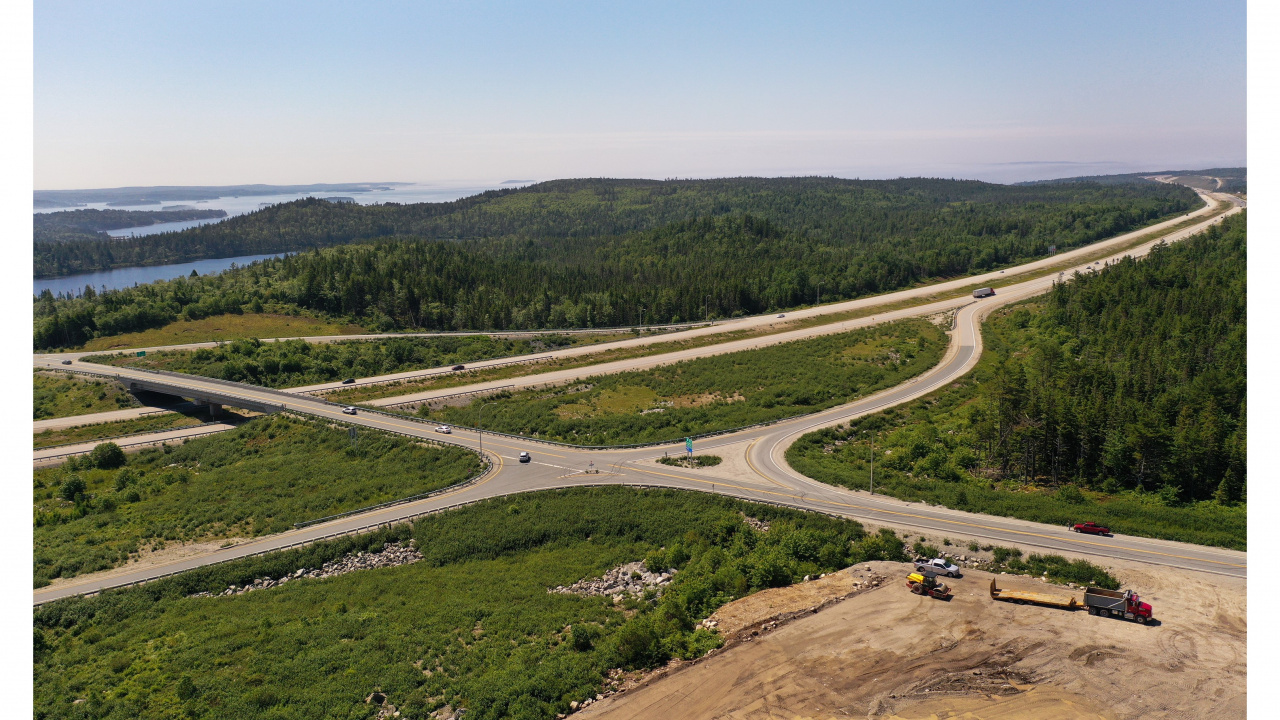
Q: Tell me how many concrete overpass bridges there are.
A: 1